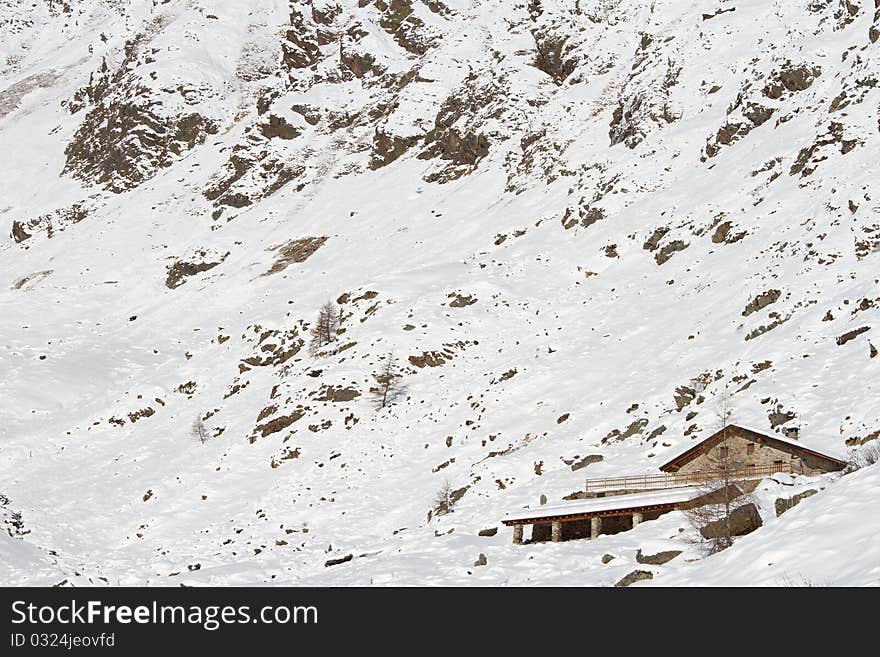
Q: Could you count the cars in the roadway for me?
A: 0